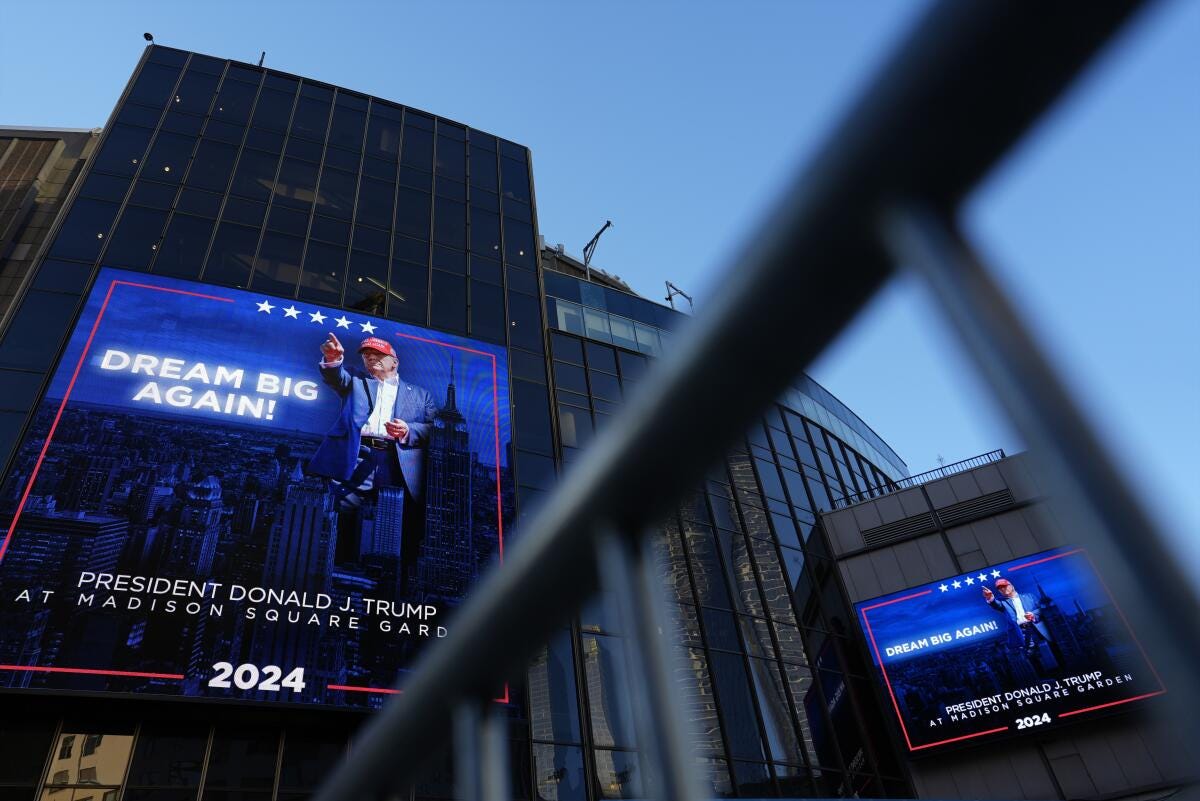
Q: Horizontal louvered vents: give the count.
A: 2